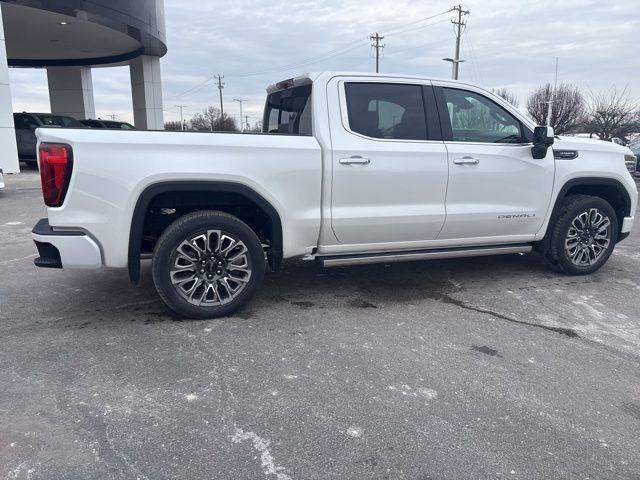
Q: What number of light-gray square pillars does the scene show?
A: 3